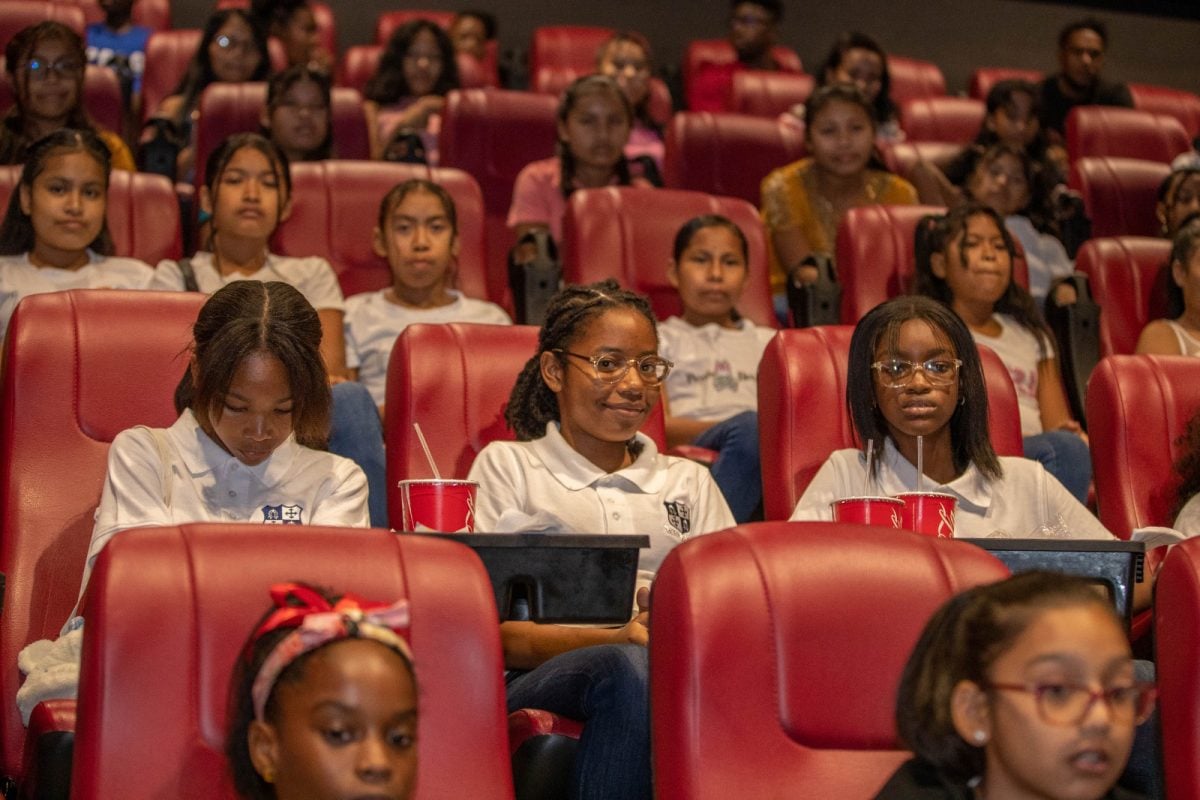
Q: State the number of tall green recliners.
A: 0